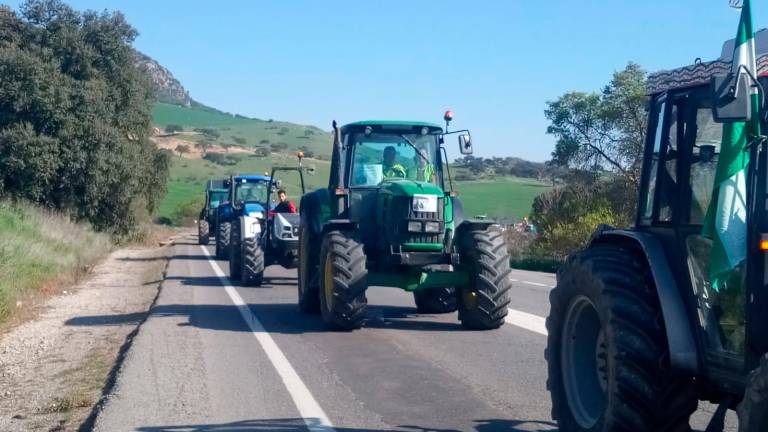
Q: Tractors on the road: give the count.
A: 5